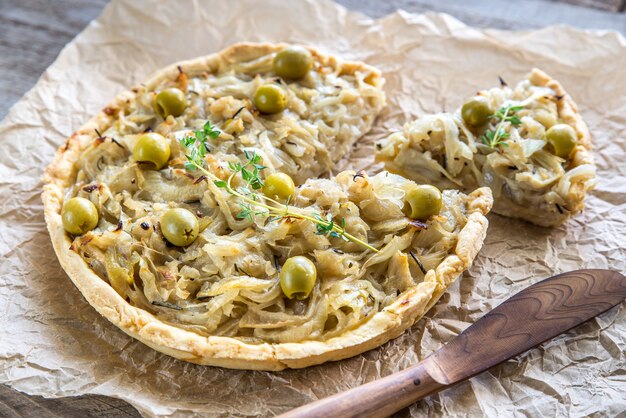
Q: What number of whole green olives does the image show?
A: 11